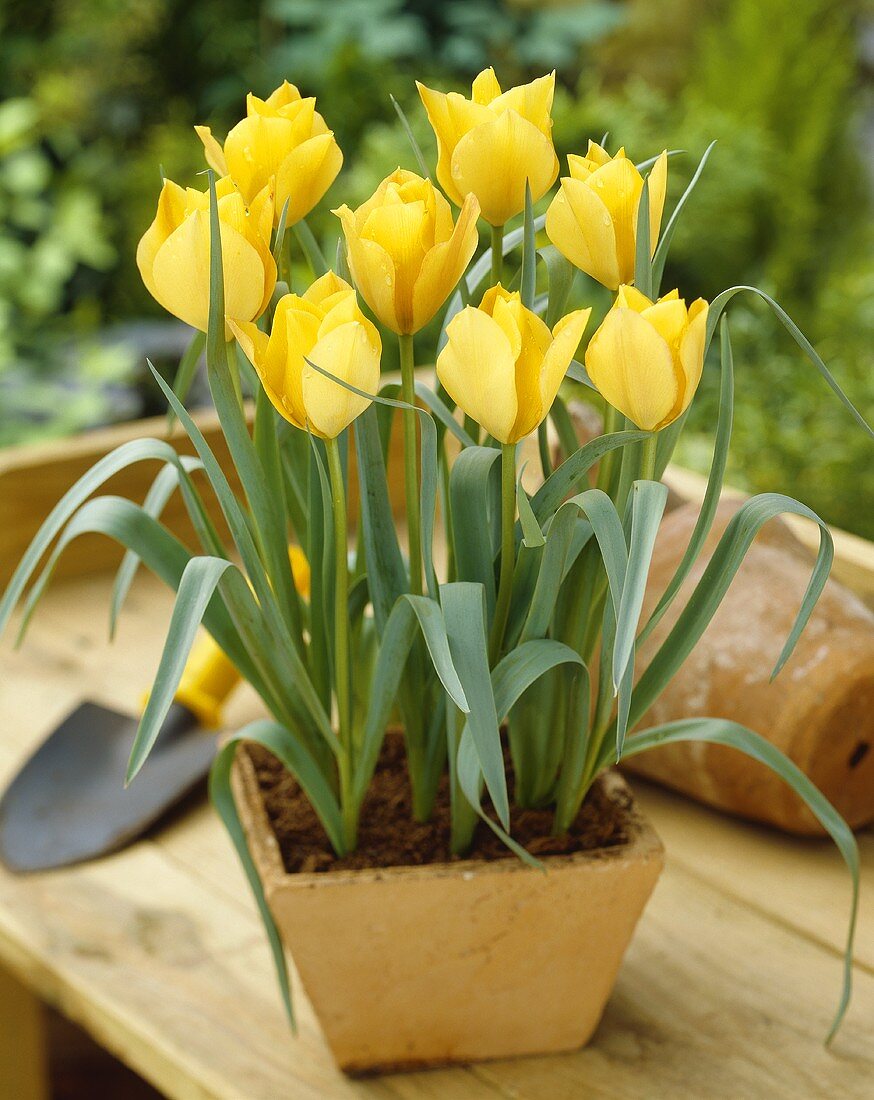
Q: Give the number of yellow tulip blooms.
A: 8